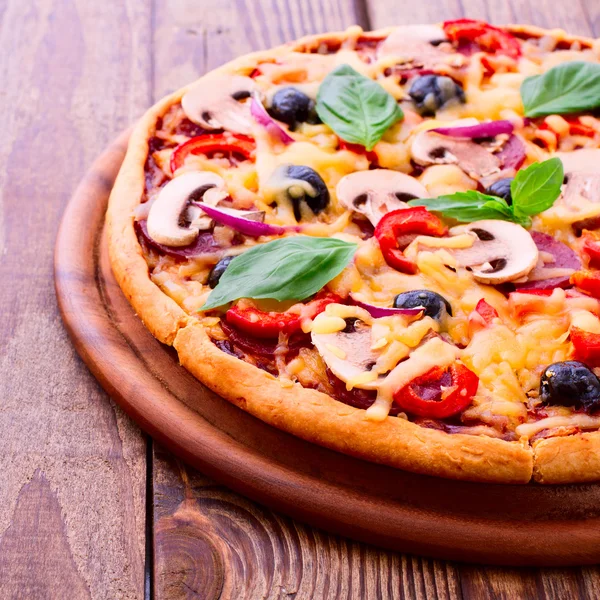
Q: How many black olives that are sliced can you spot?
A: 0